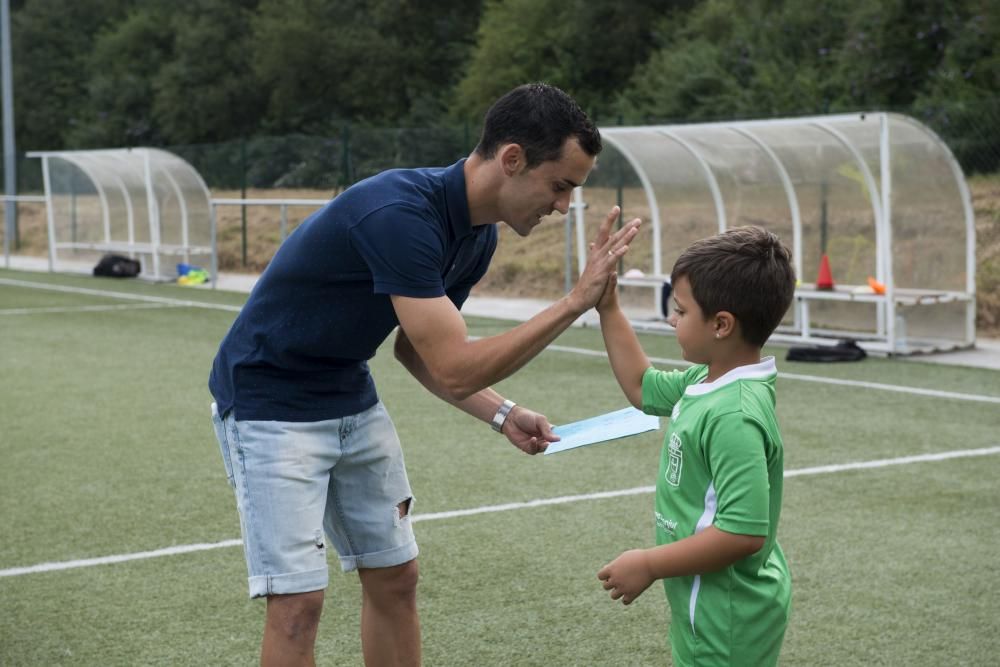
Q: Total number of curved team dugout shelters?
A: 2